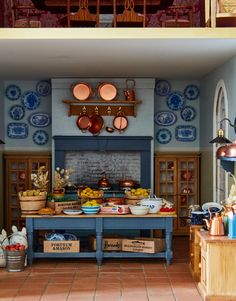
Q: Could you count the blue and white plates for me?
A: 14